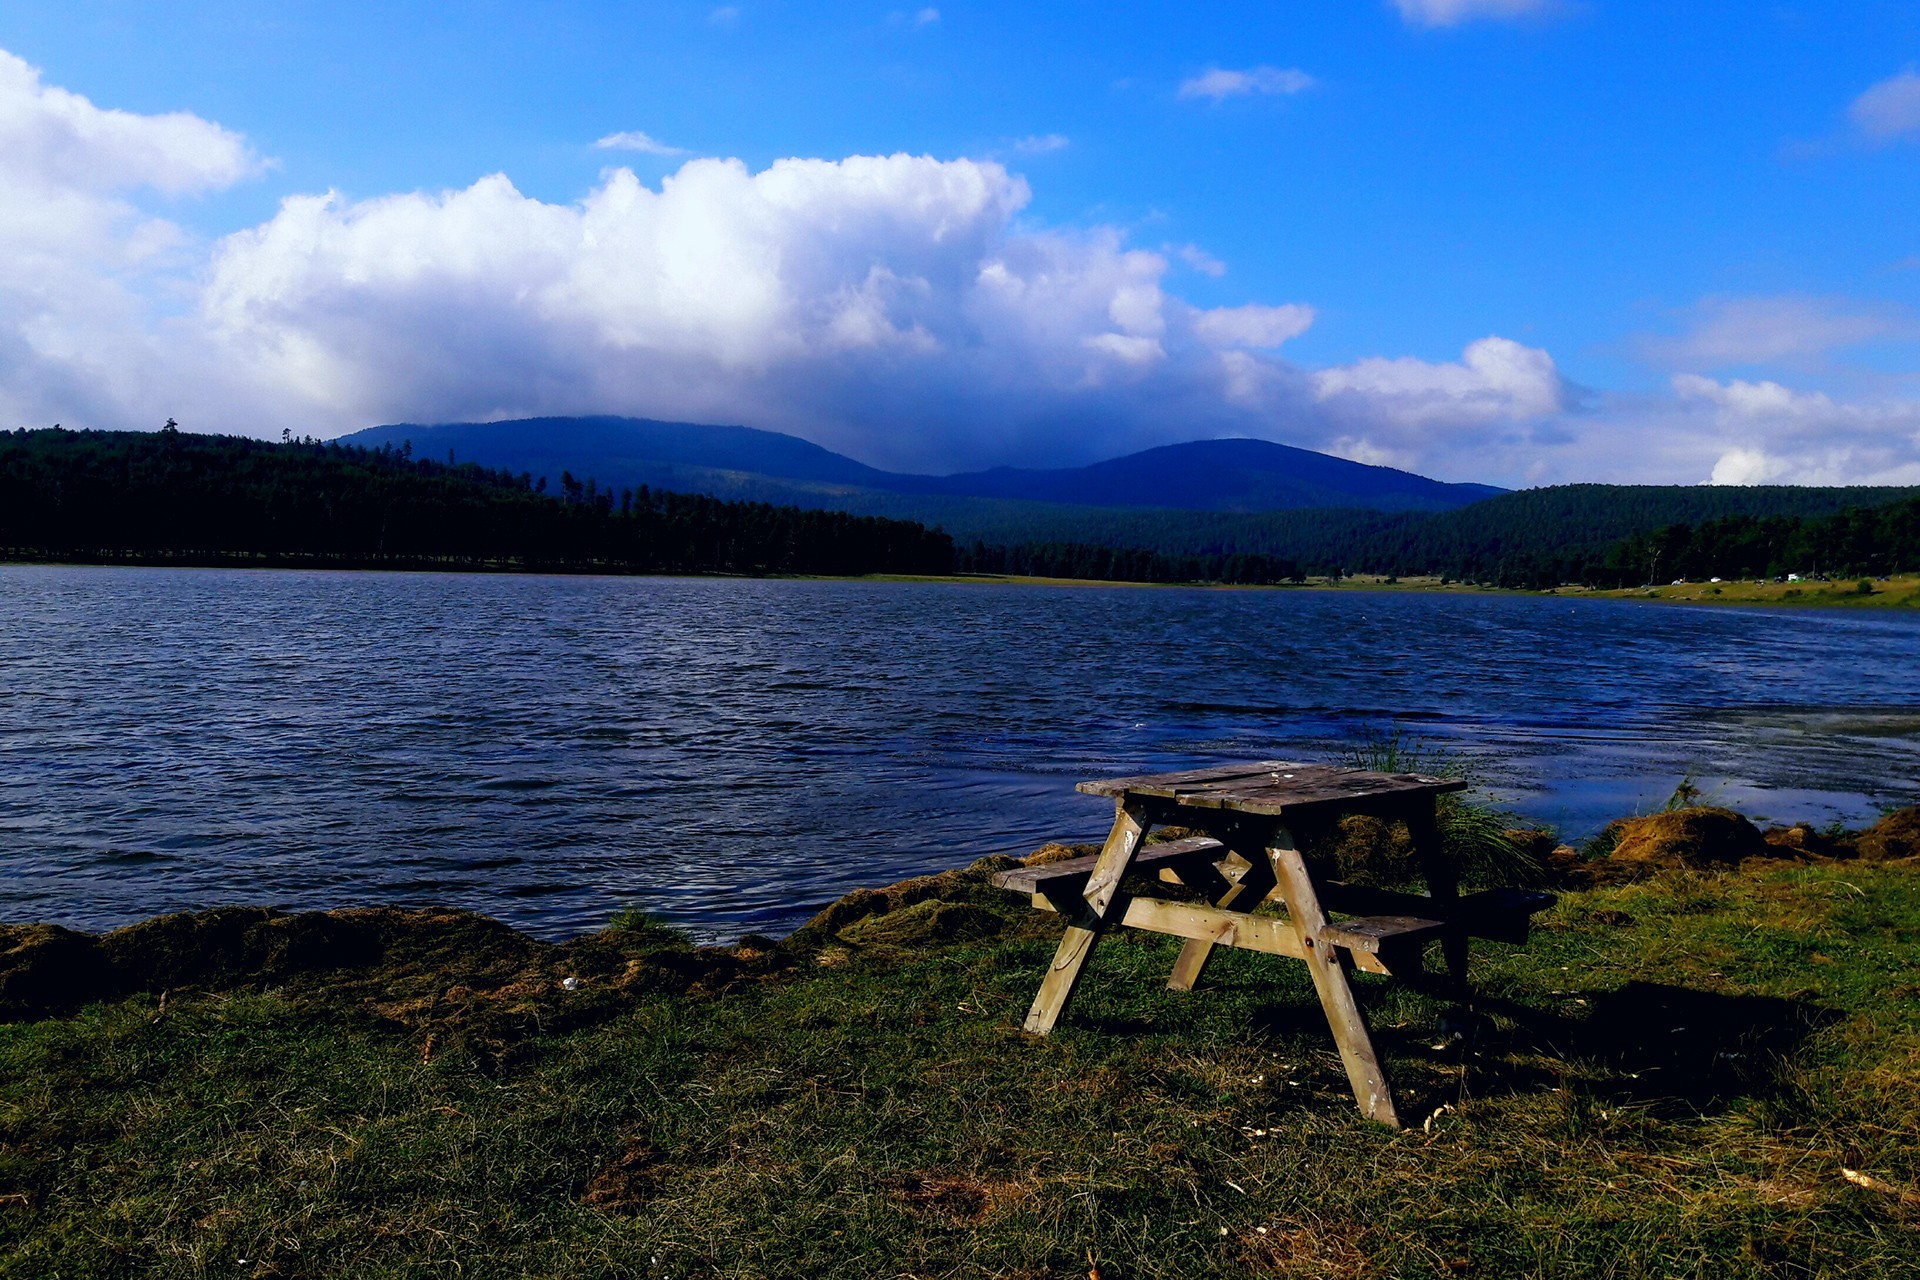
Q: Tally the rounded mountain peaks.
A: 2